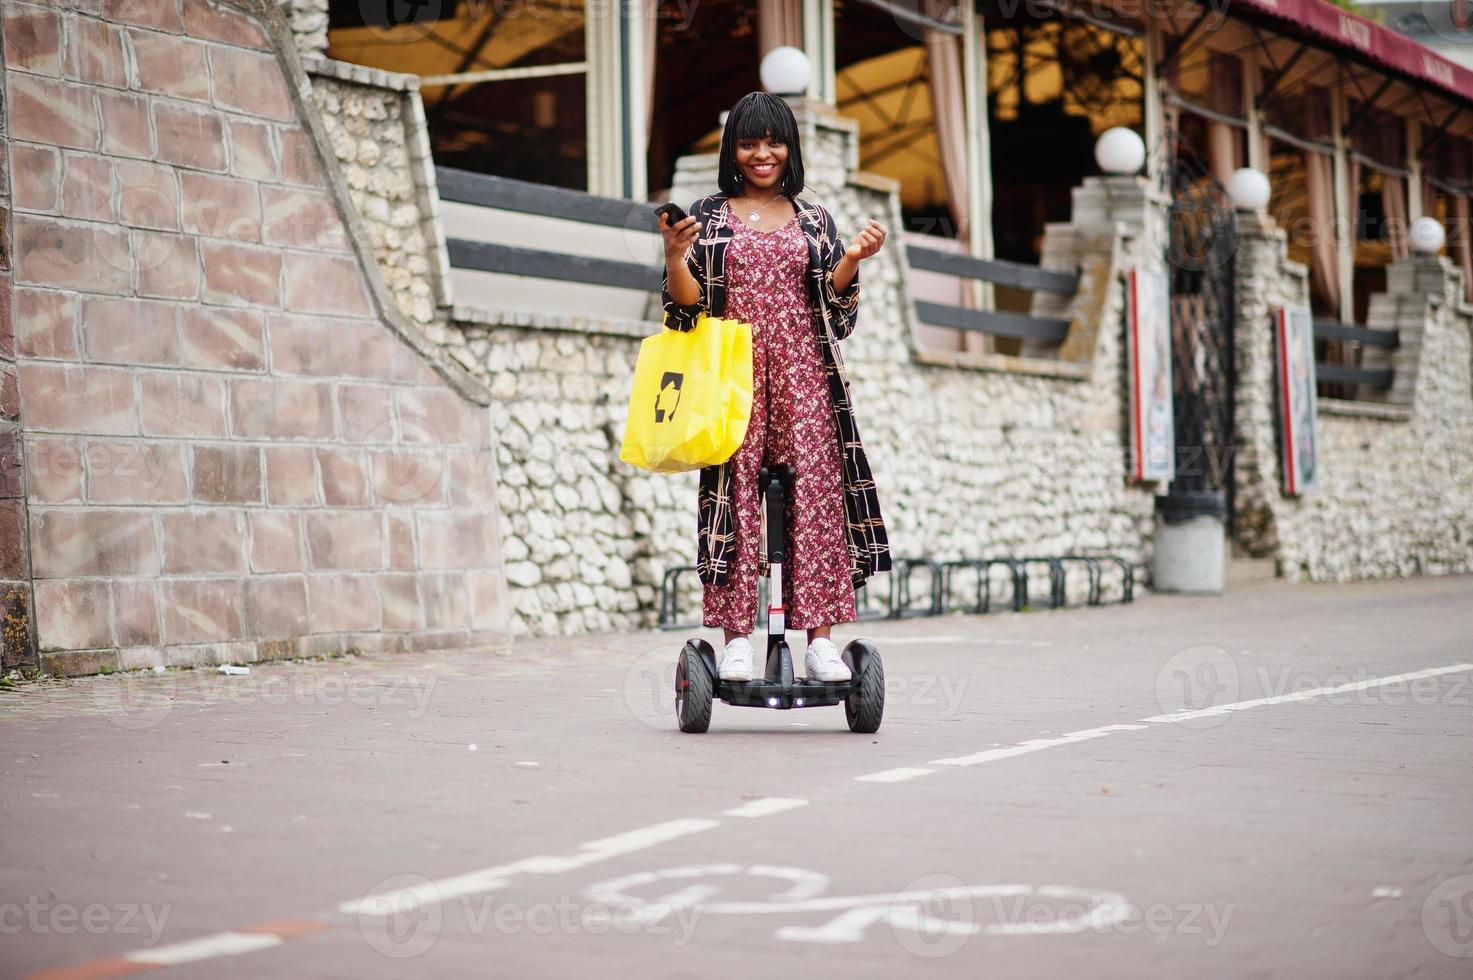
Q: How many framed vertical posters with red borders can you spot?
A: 2